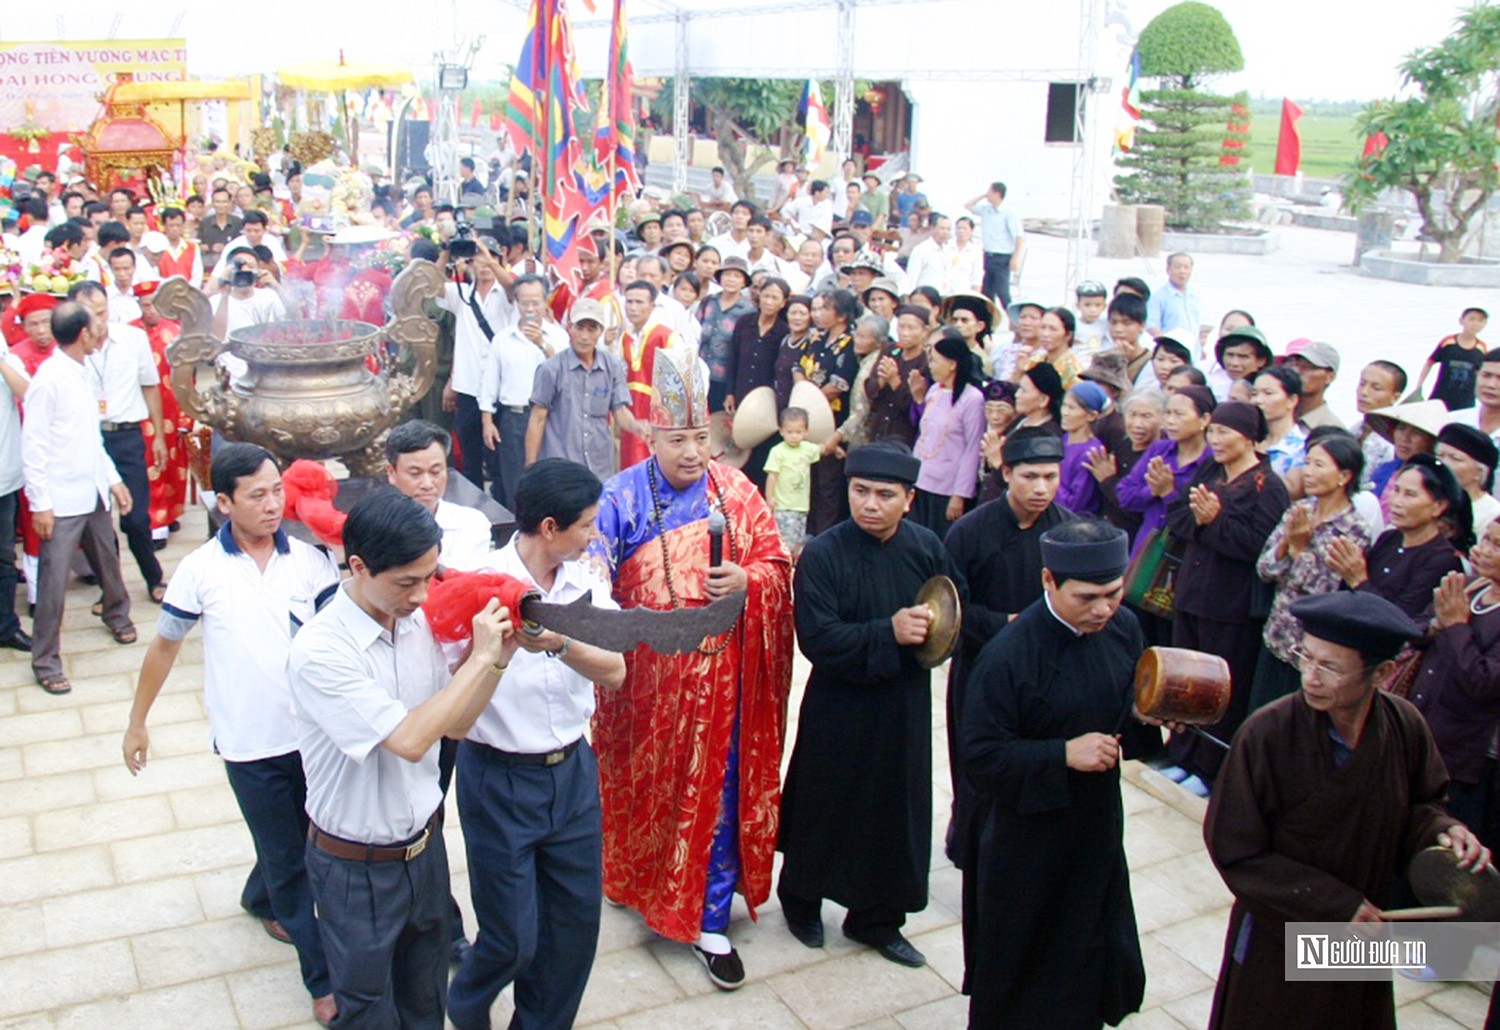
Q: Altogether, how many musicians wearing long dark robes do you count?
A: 4